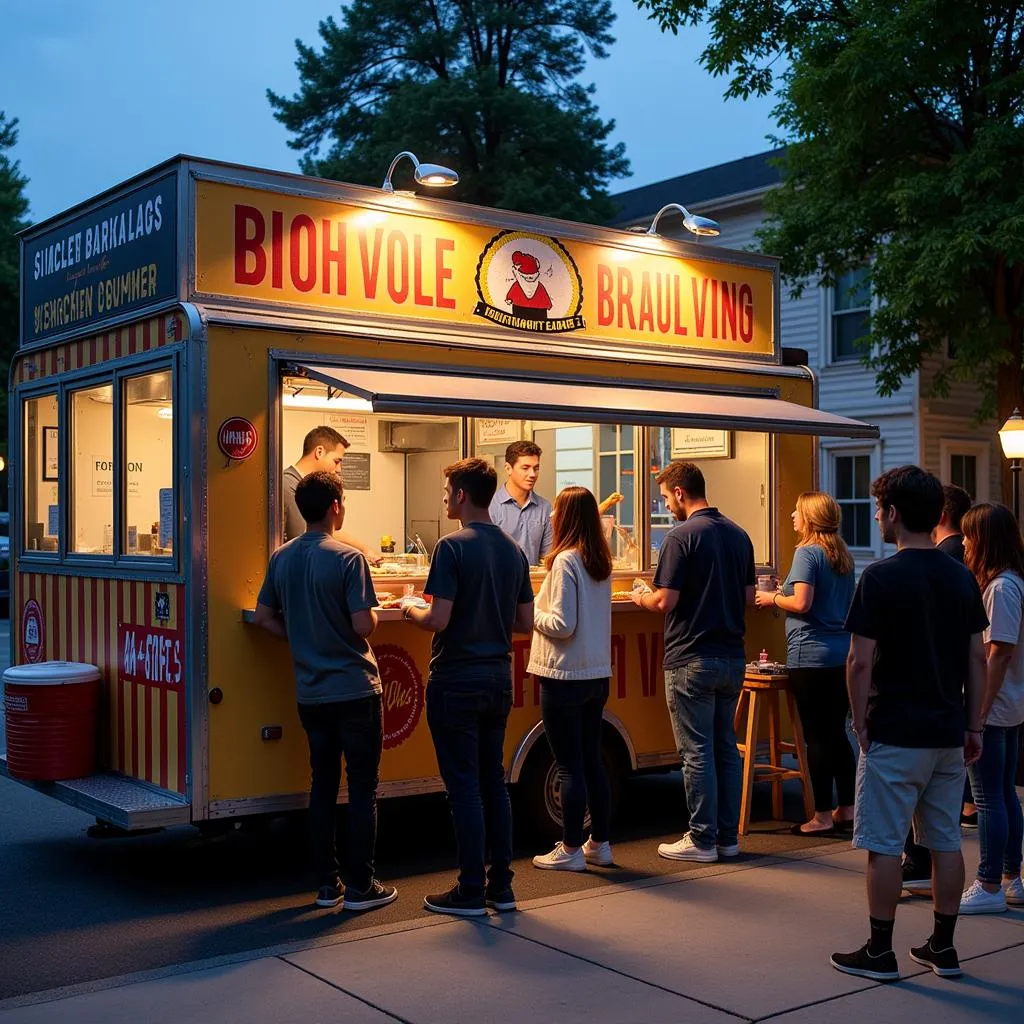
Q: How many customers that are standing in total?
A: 8